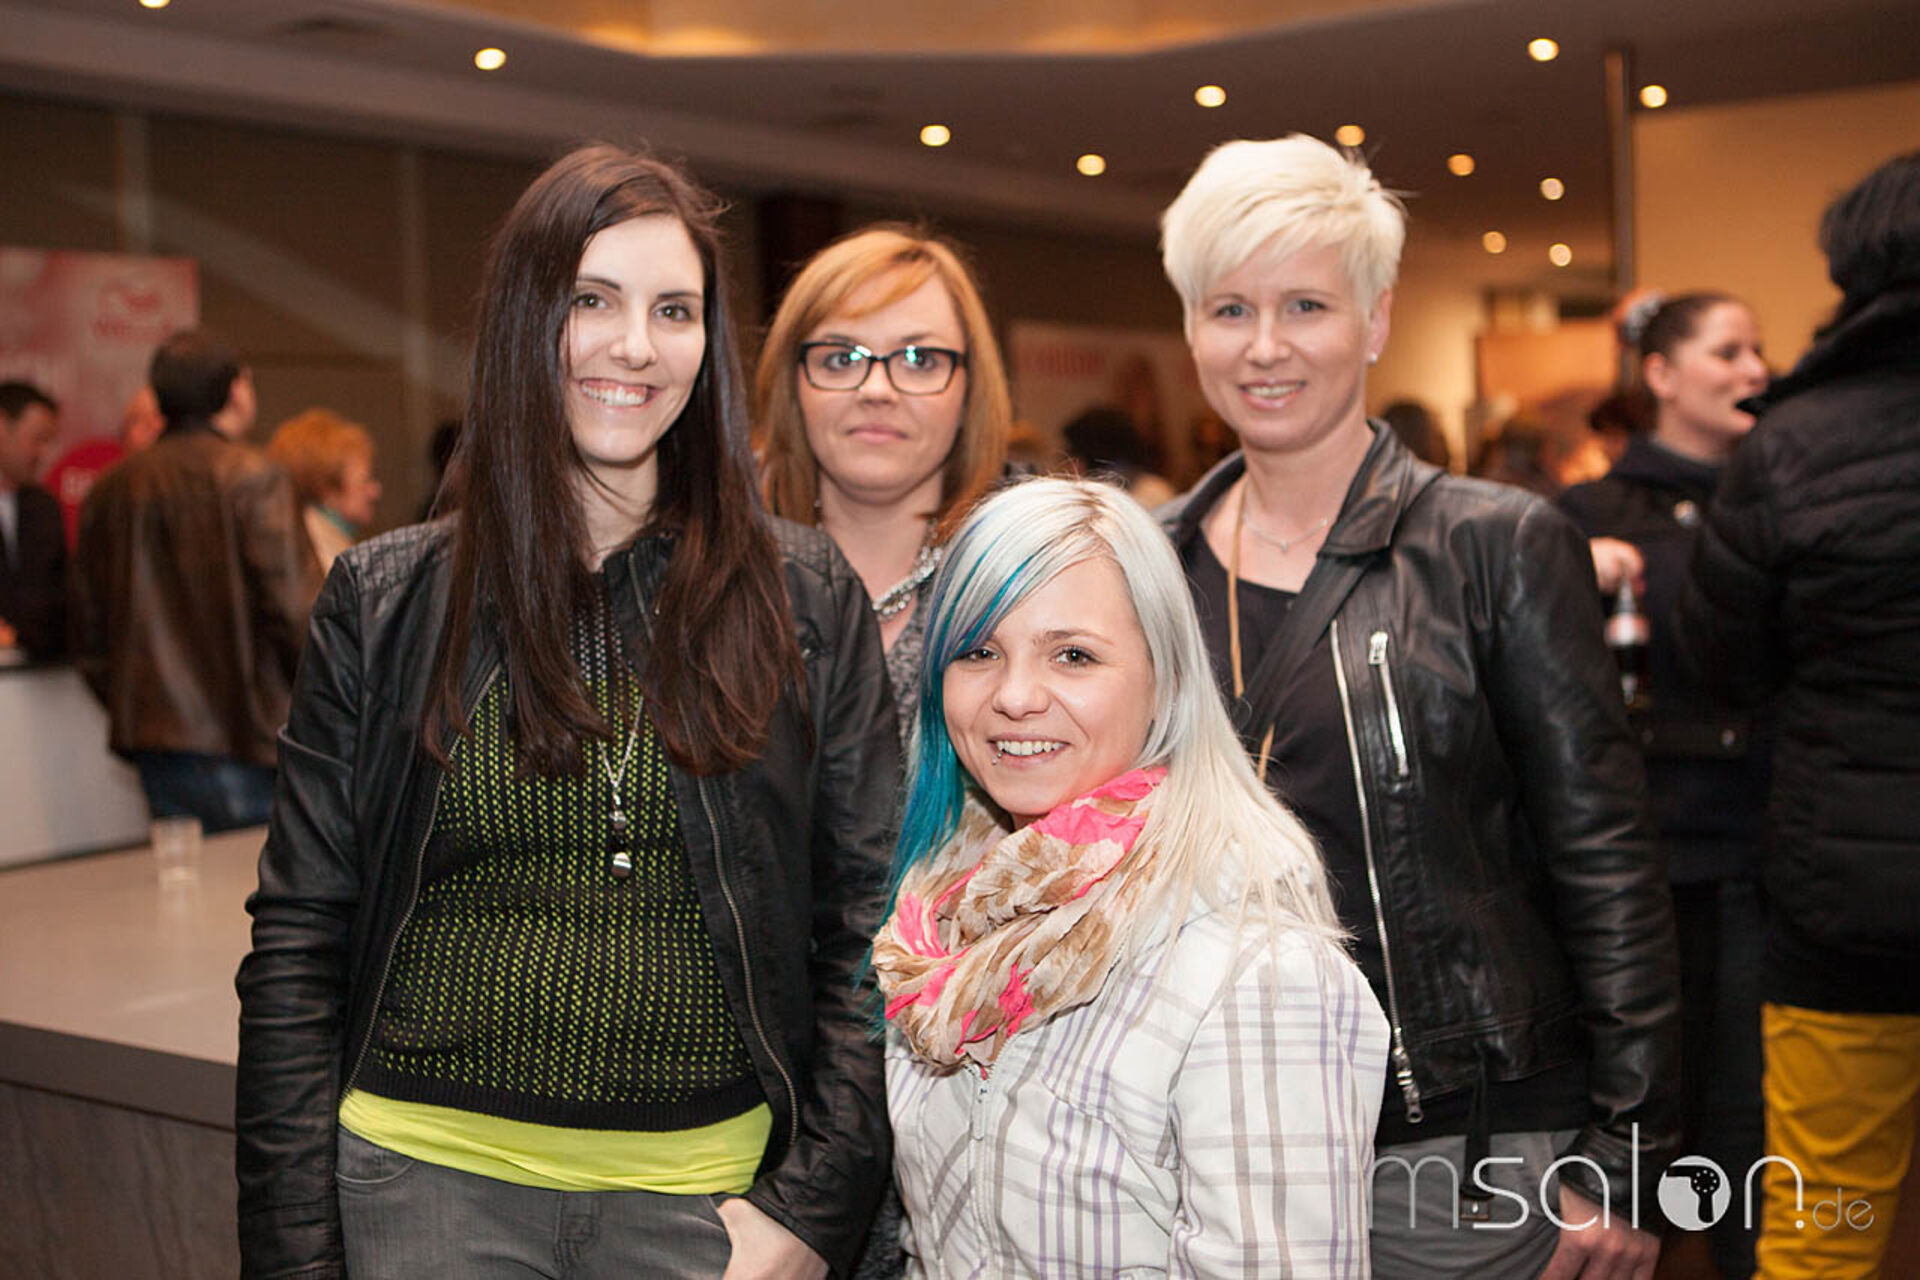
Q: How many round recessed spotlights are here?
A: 12